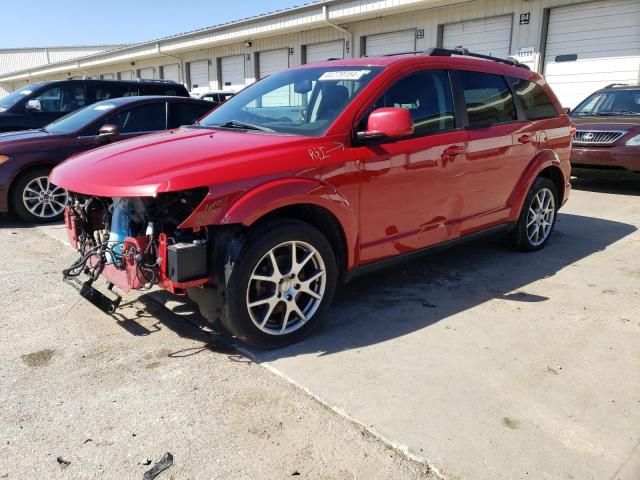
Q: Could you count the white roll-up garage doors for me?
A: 11